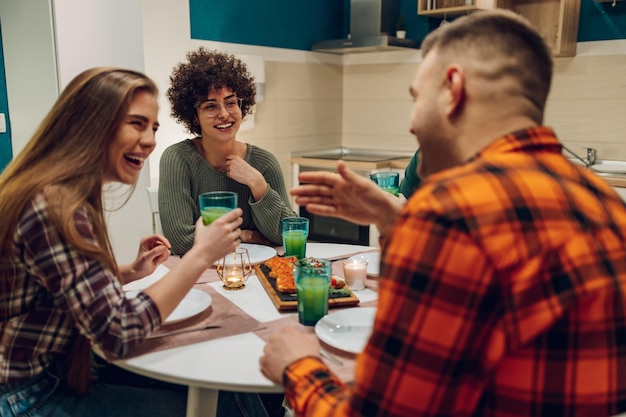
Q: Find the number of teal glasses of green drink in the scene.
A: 4